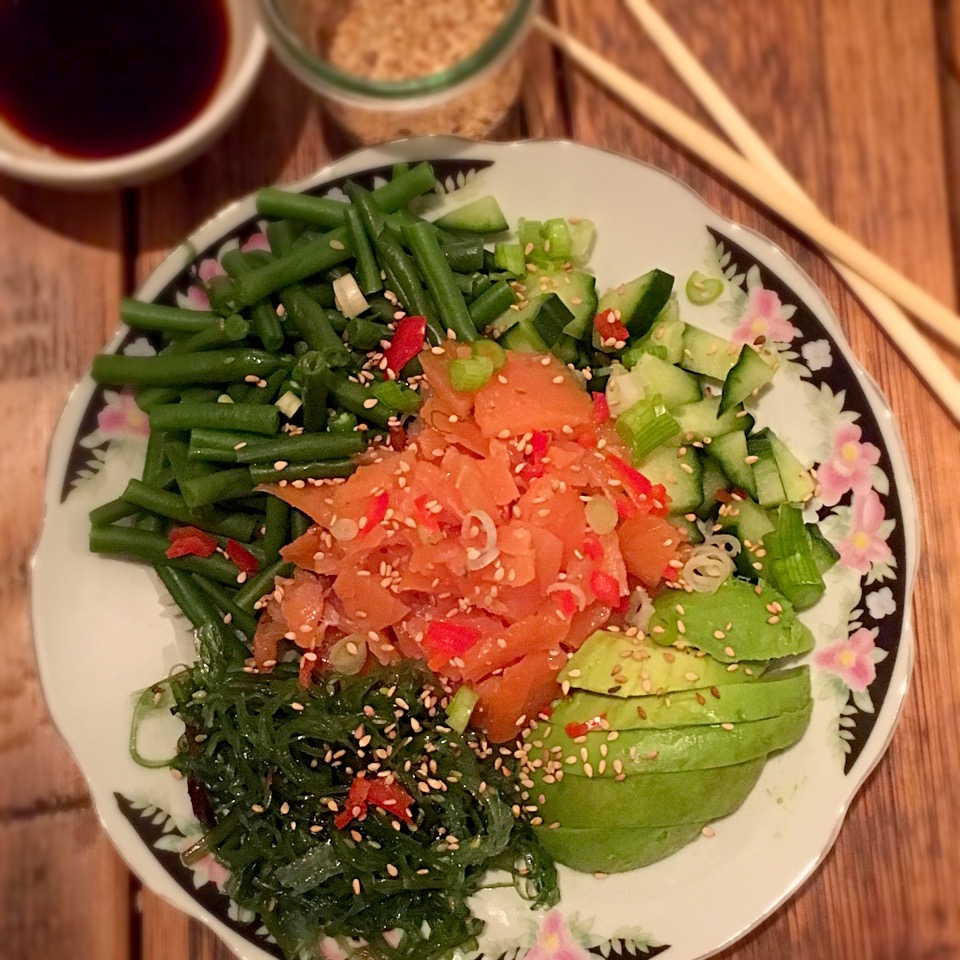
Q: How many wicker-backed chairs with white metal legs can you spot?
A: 0